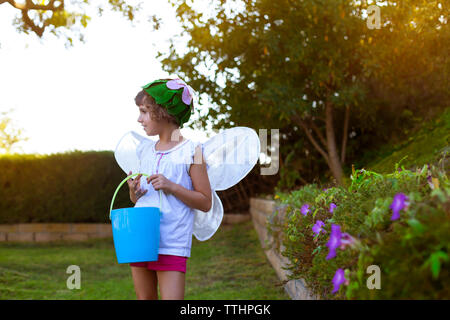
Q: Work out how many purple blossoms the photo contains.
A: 6